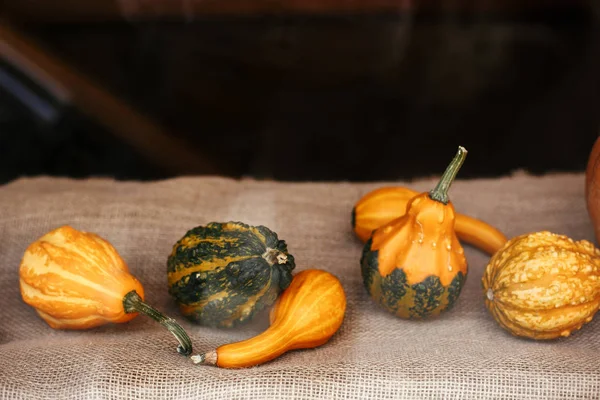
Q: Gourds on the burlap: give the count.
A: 6